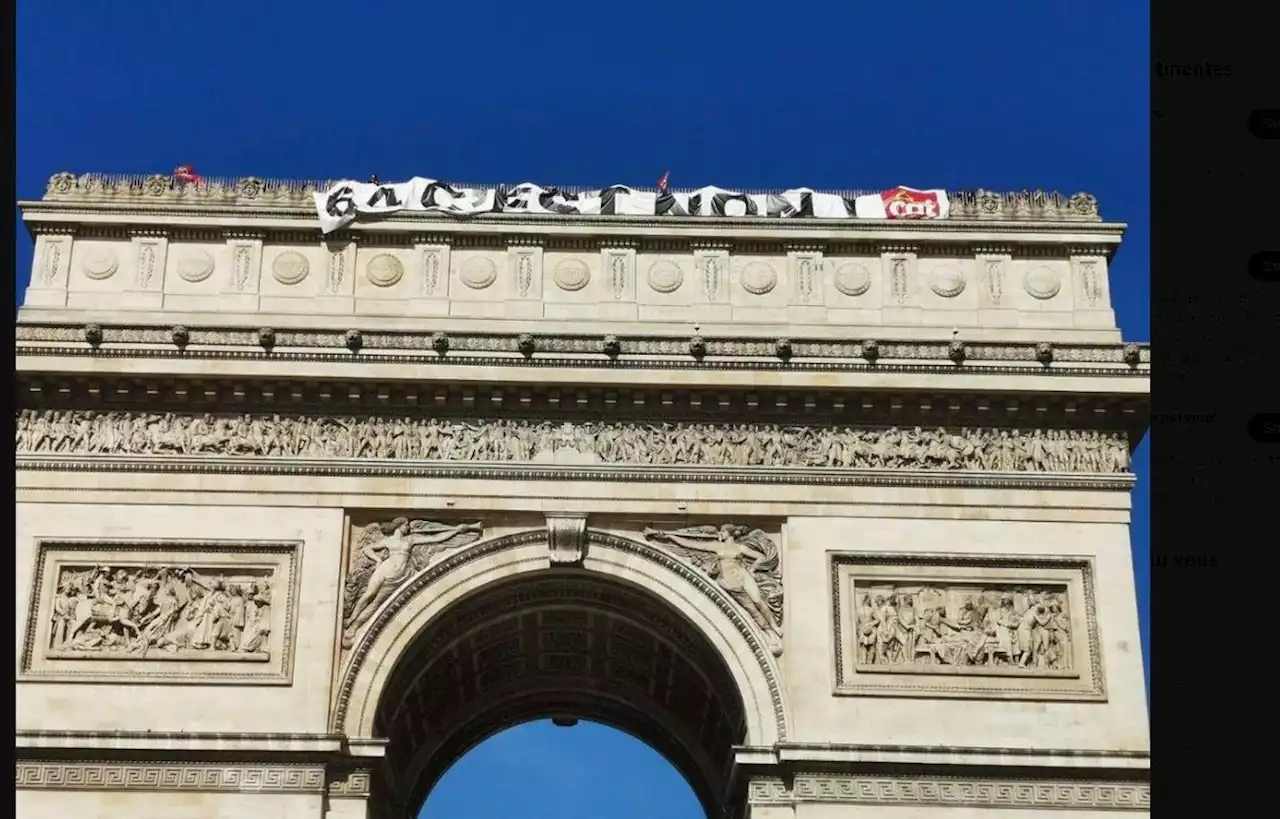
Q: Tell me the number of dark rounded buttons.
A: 3